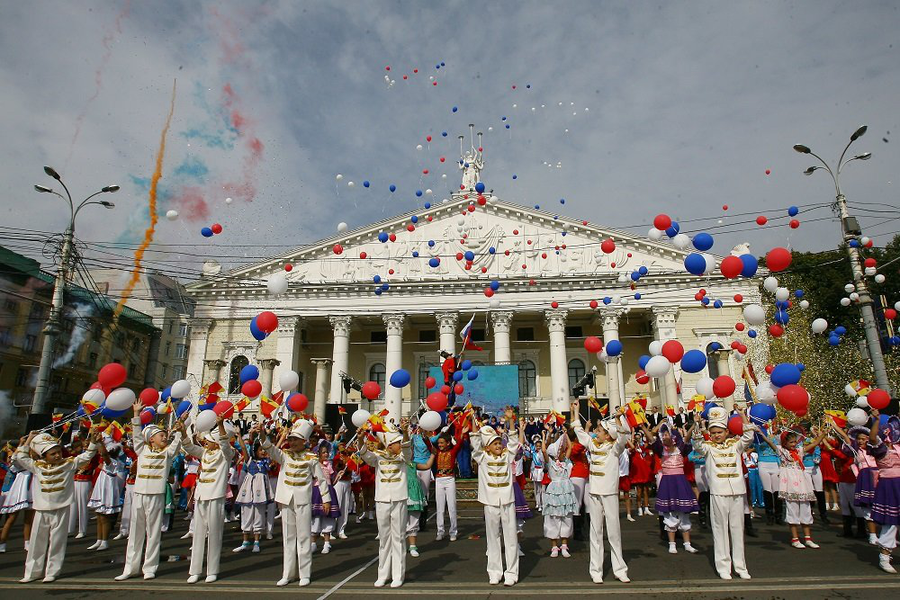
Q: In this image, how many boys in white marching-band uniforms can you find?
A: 8